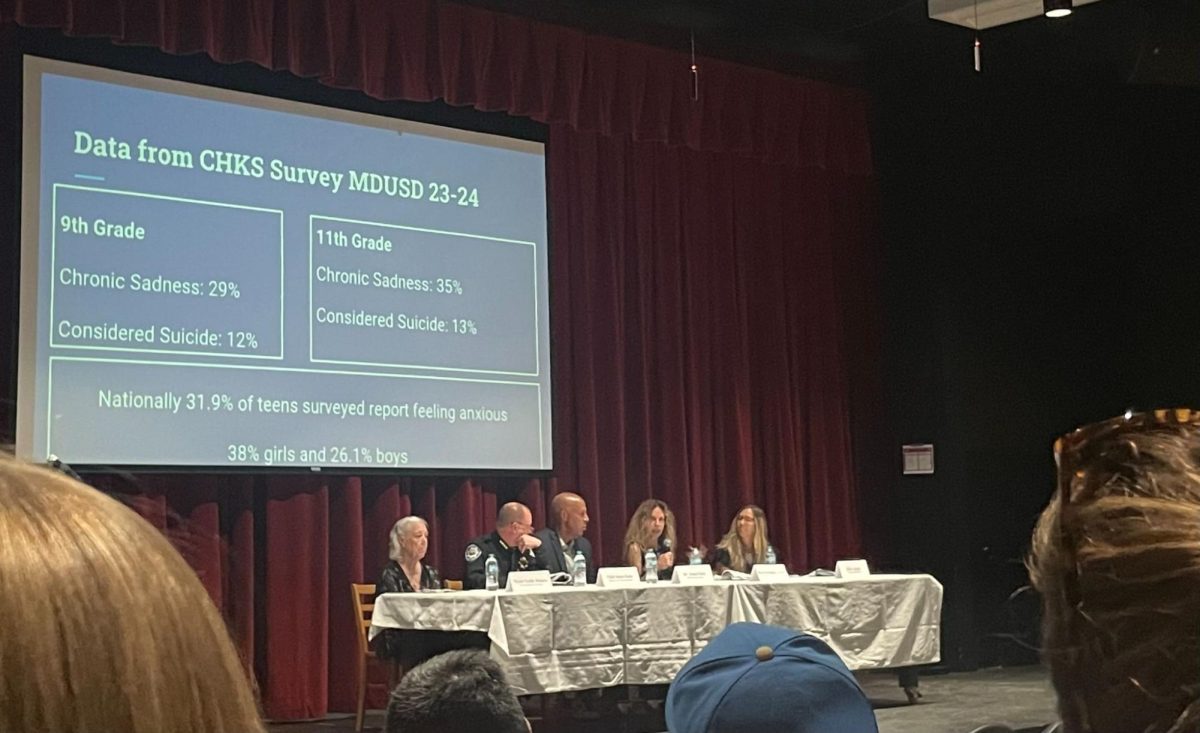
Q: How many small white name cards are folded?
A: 5